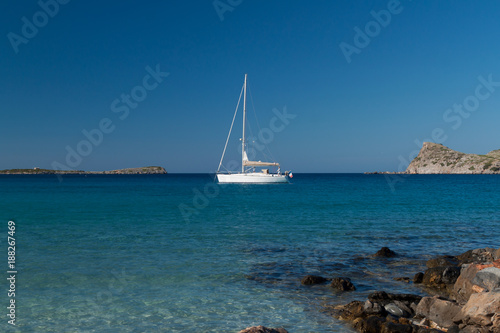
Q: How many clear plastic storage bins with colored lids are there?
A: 0